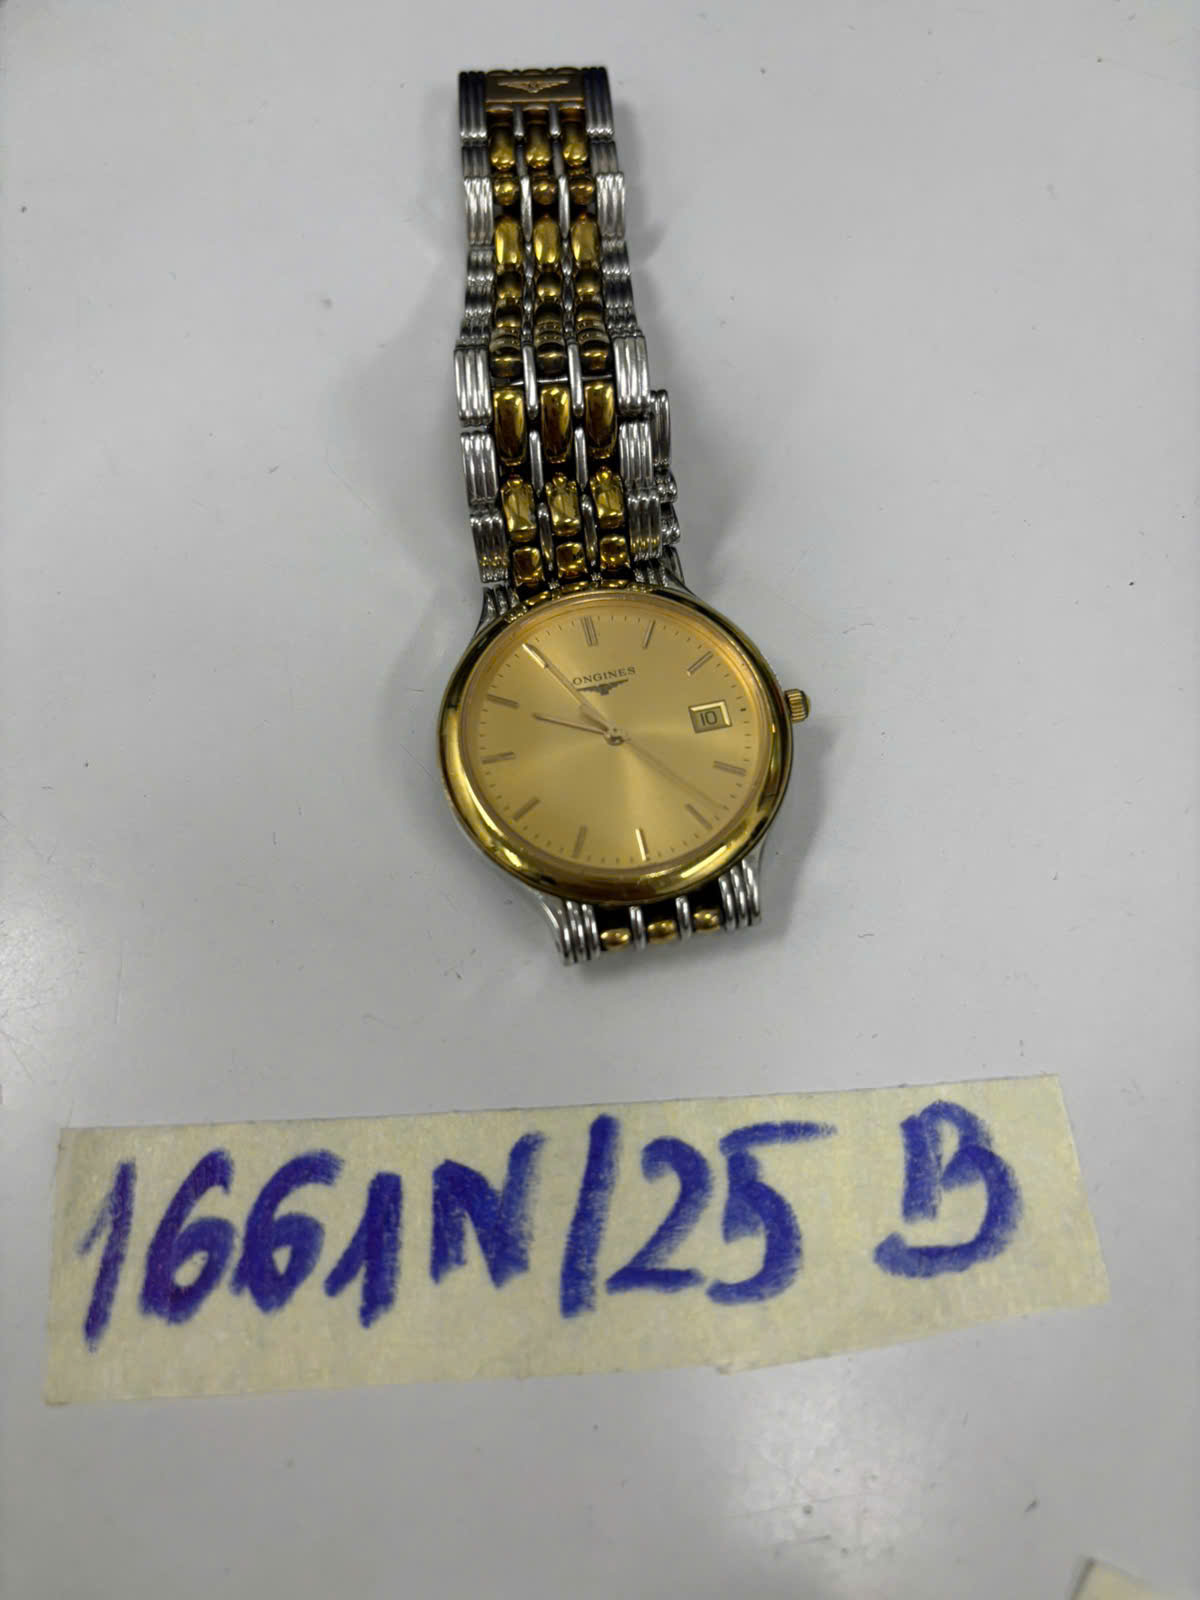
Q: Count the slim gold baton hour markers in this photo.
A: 11